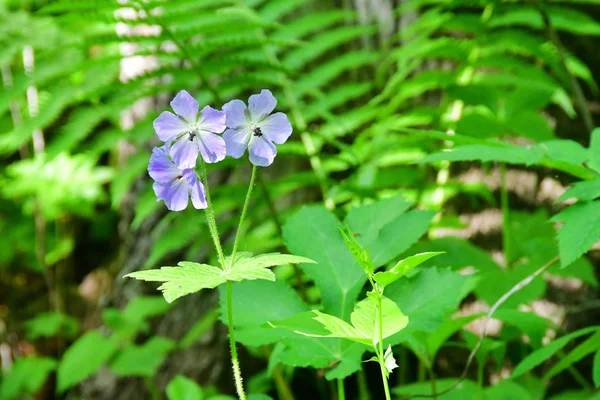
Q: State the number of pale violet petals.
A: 15